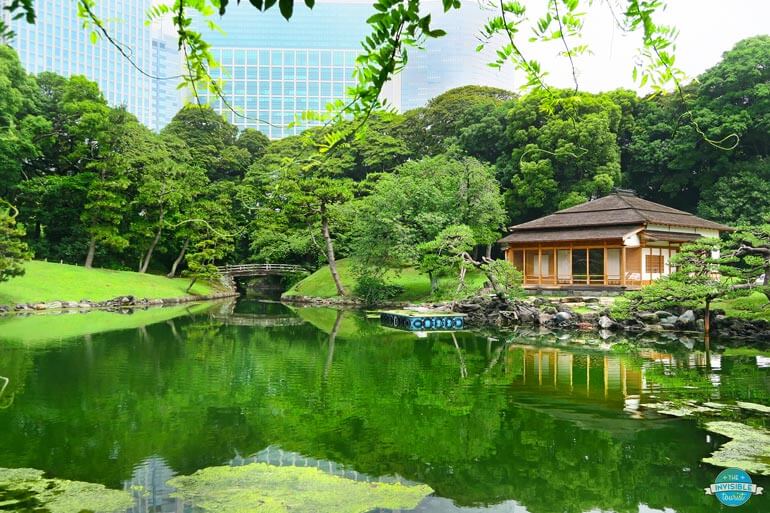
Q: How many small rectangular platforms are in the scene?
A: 1